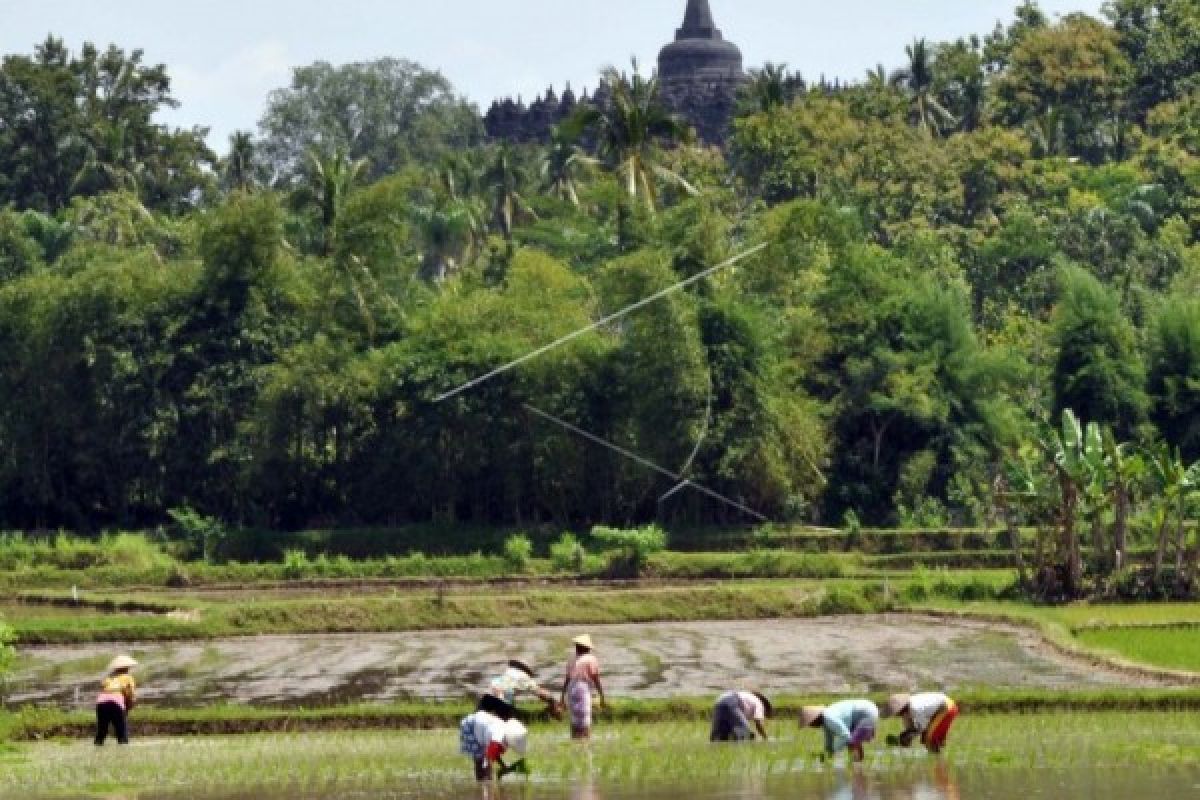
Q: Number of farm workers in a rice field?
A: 7